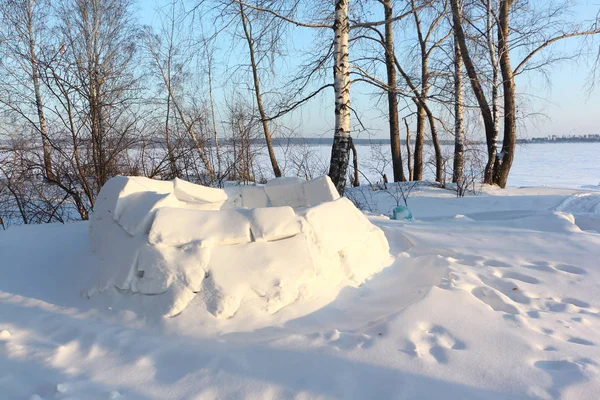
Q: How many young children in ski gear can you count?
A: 0